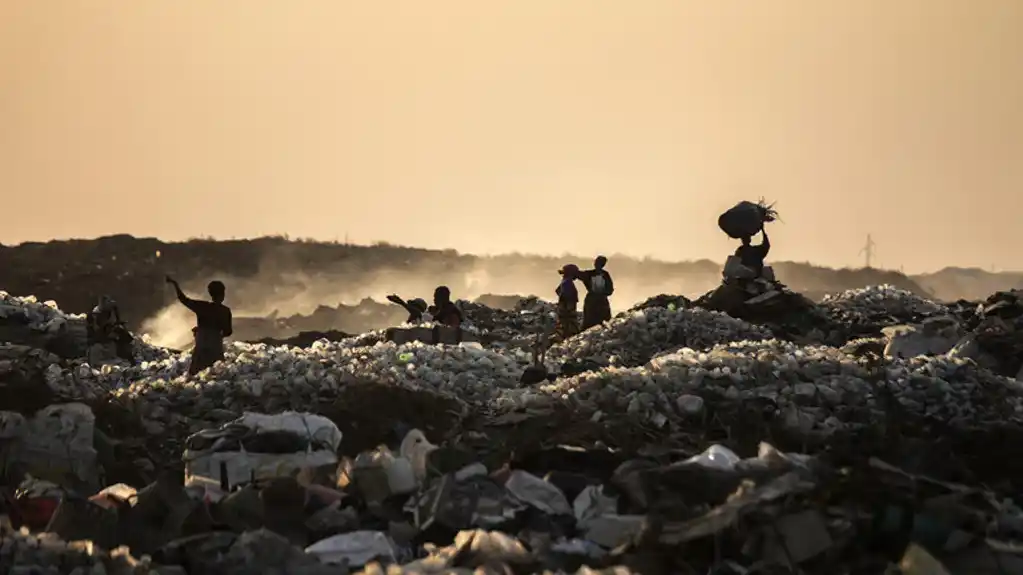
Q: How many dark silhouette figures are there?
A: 6